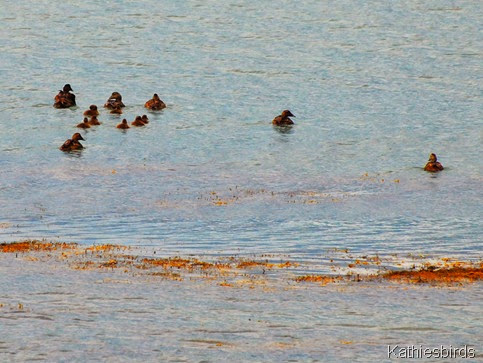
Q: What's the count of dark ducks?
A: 13